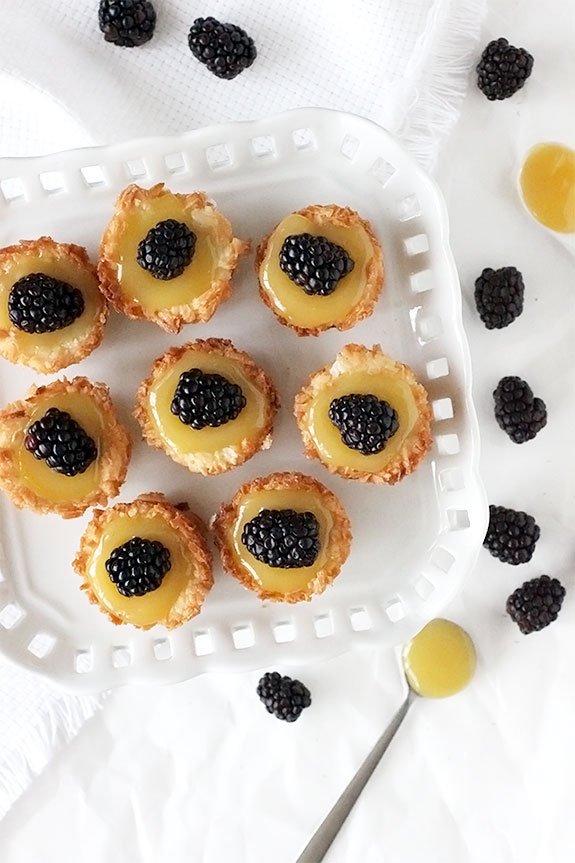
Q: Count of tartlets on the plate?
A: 8